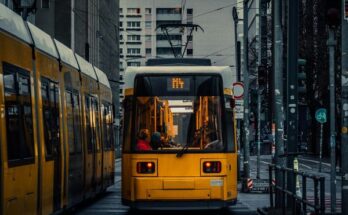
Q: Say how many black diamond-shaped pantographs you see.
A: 1